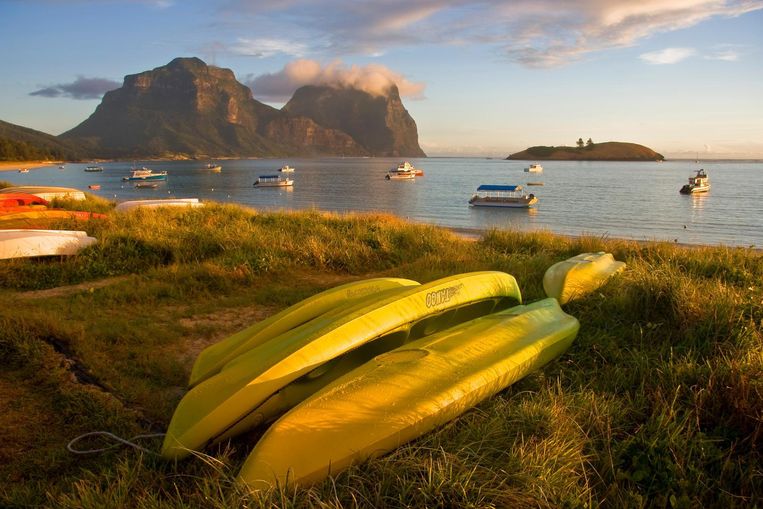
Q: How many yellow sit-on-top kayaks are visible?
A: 4